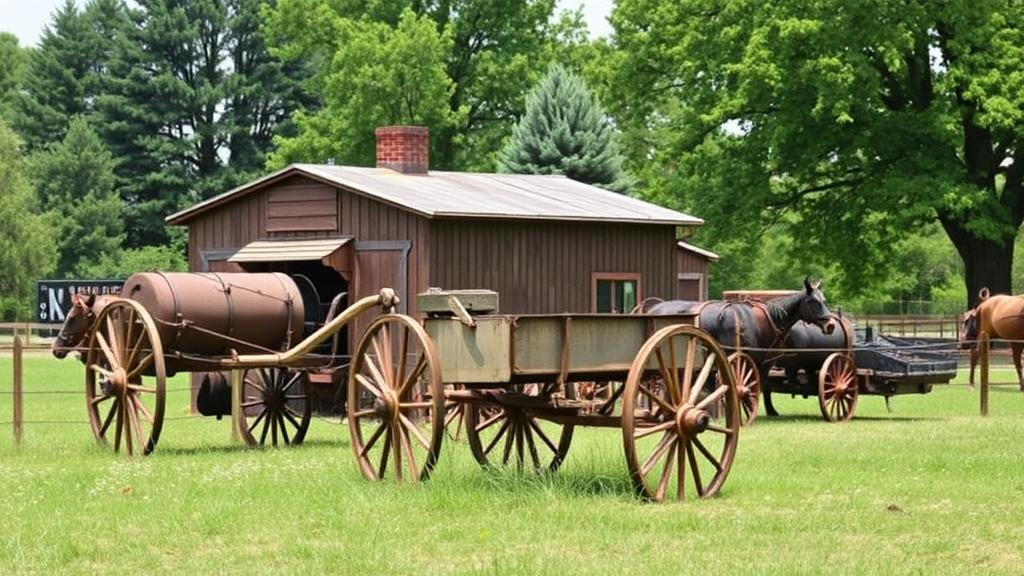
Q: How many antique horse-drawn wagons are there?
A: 3